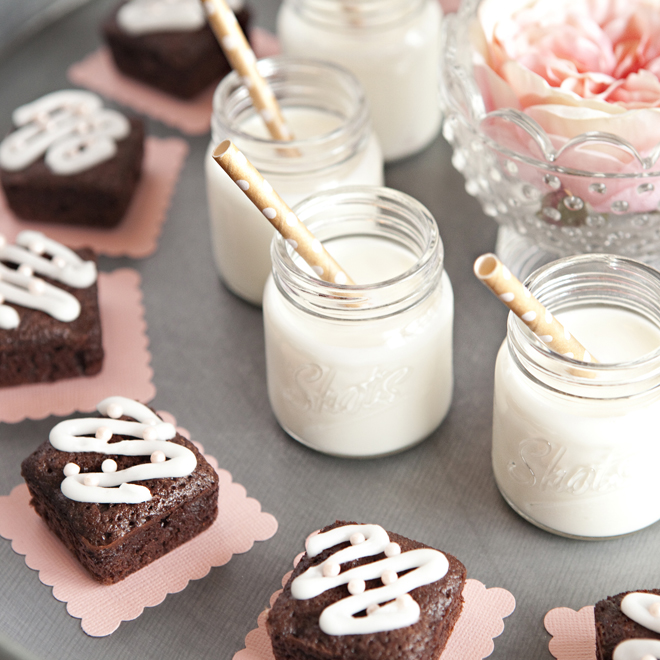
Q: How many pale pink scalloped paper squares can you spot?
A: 6